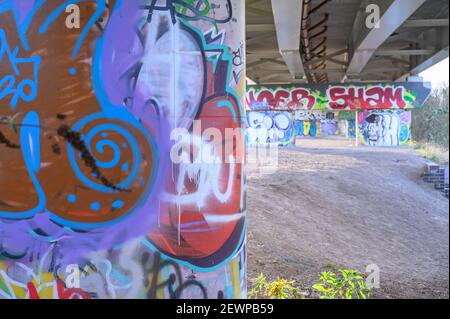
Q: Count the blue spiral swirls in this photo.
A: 1